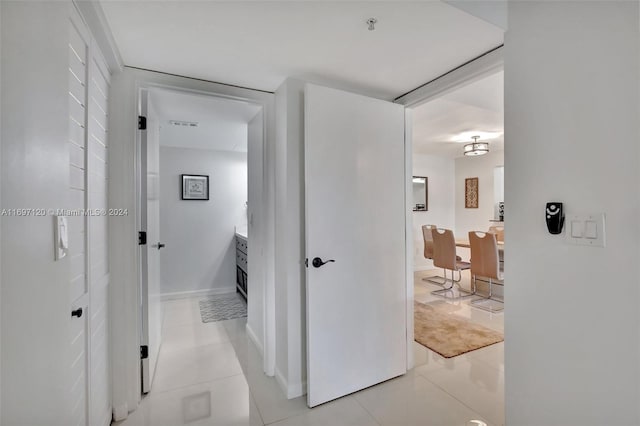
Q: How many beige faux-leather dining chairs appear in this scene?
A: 4